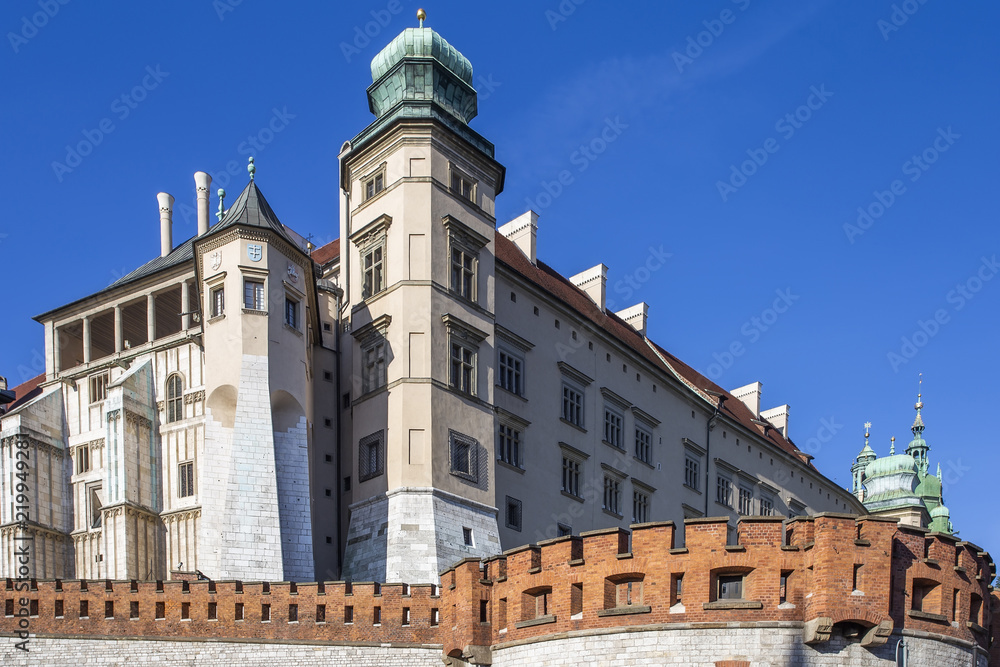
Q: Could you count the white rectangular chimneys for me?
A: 5